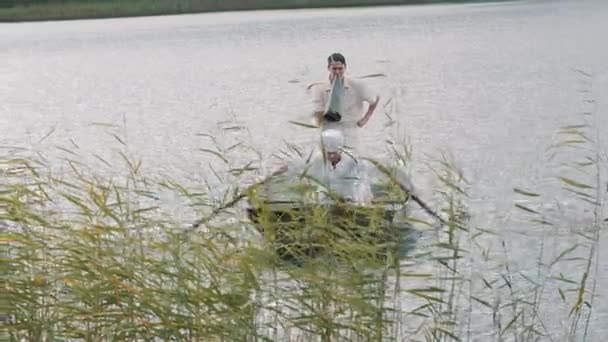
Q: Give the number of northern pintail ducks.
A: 0